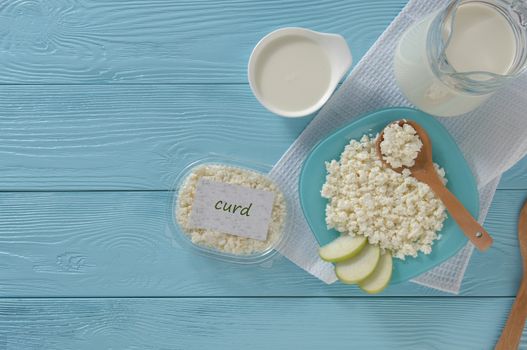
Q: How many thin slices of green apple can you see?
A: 3